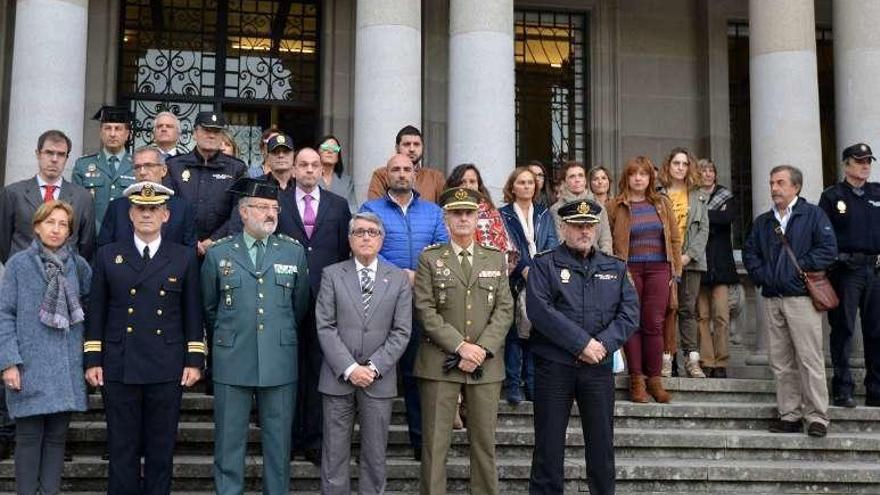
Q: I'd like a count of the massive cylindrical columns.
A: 5